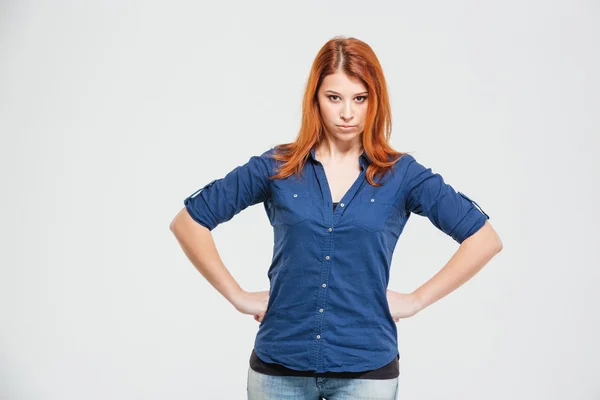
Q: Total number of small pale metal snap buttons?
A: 8